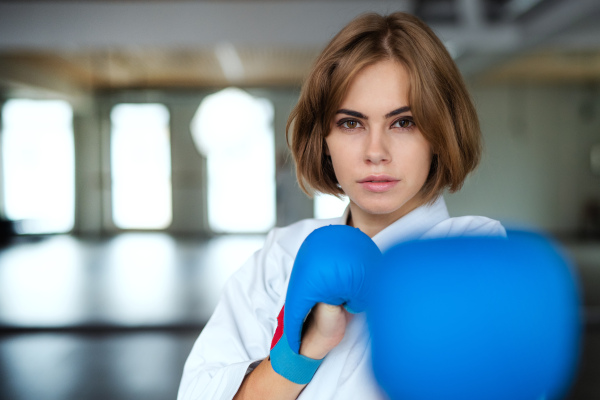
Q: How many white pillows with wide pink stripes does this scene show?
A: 0